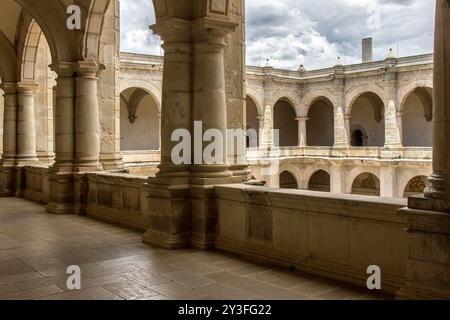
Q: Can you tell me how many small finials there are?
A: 4